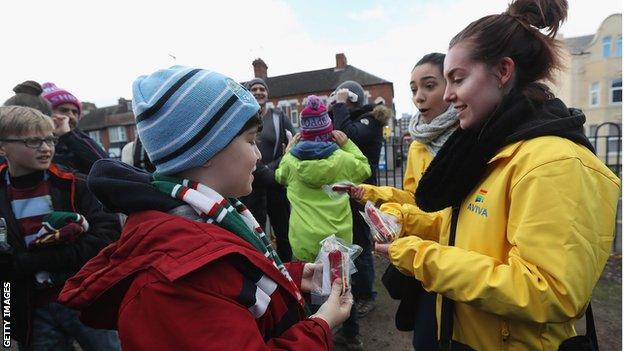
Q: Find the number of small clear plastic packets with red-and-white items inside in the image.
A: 3